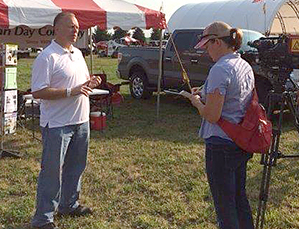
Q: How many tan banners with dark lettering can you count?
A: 1